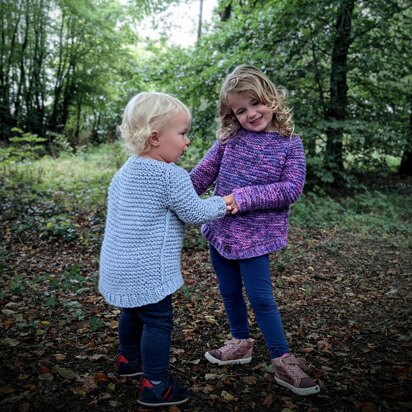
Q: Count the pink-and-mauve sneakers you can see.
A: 2